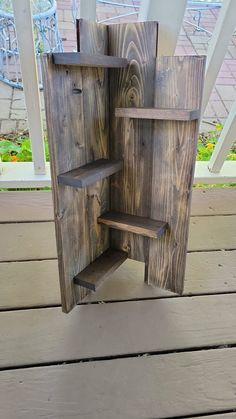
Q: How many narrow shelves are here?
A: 5